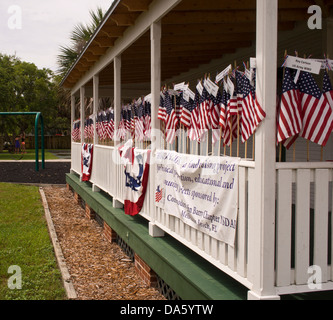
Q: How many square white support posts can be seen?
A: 6